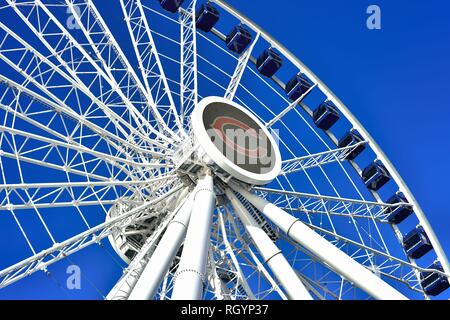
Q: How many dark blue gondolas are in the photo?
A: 11